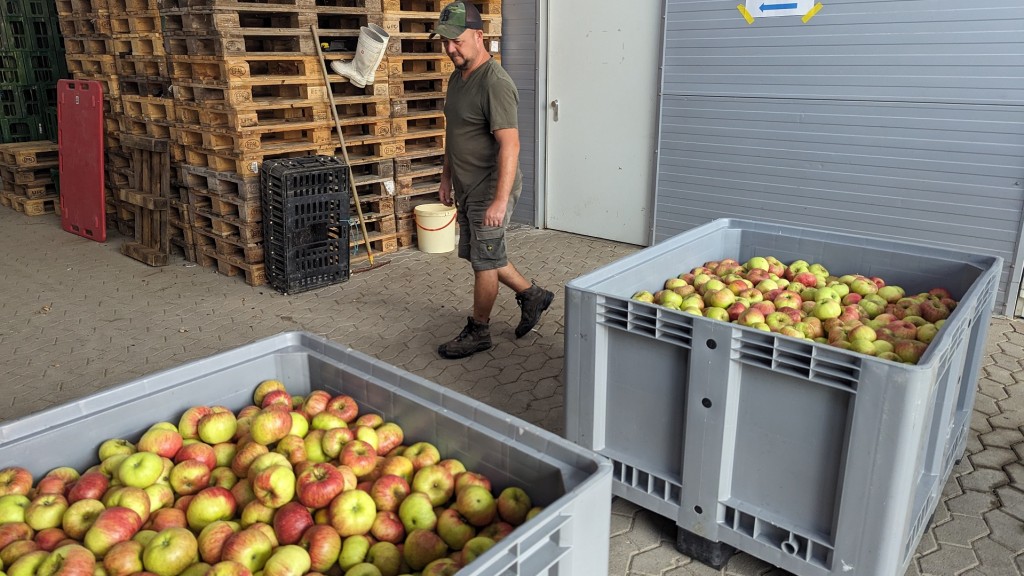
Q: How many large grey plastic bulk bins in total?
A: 2